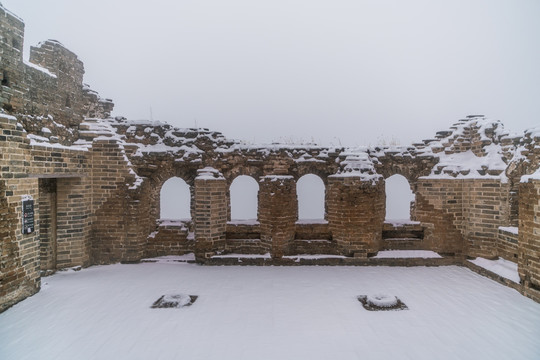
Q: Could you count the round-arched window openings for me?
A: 4